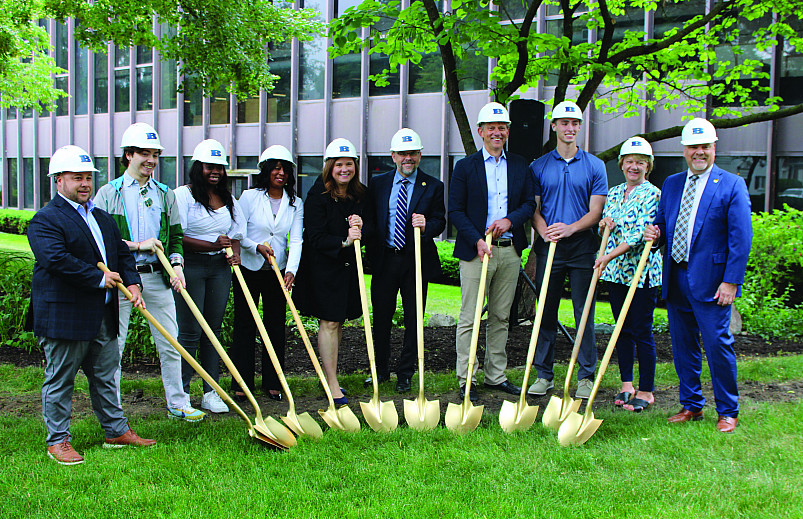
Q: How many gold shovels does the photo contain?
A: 10